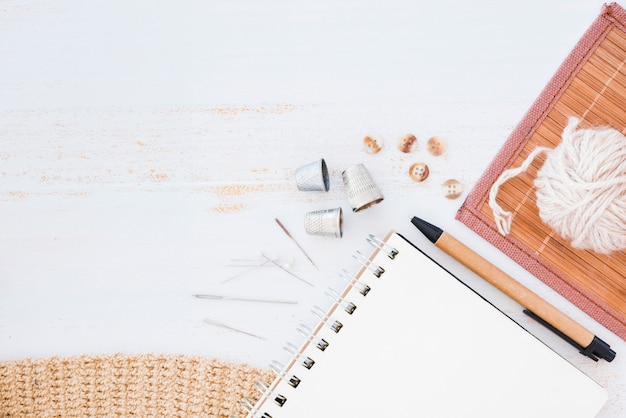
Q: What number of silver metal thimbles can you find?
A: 3